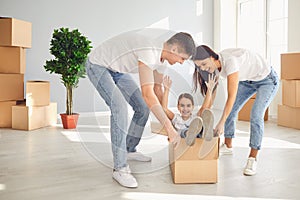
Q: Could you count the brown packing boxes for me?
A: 11